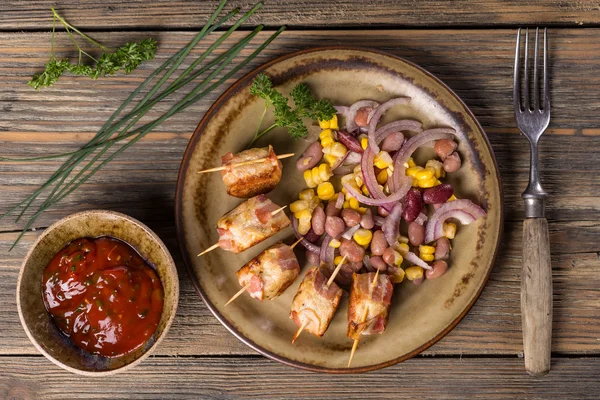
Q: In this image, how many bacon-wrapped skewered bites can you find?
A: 5